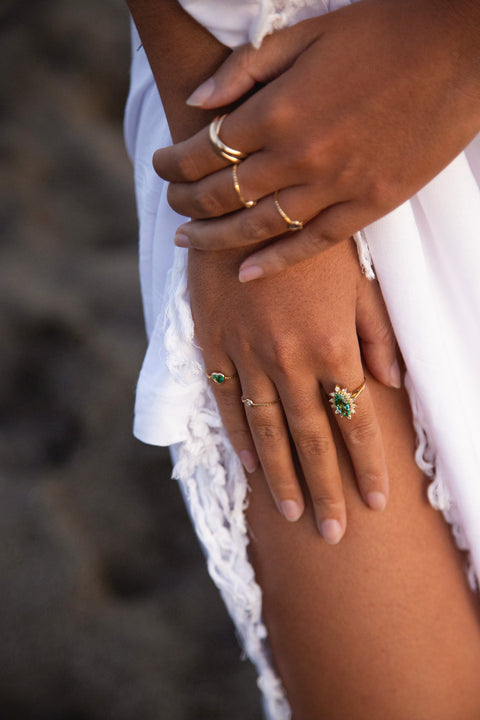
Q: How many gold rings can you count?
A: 6